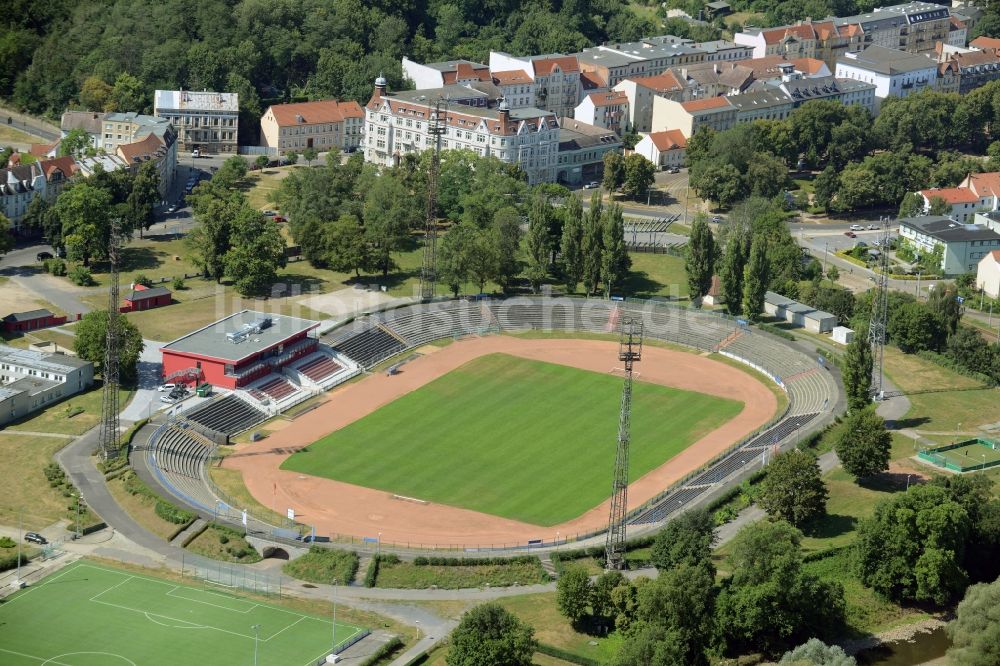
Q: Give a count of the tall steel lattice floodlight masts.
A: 4